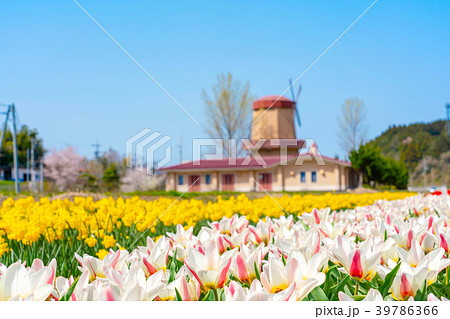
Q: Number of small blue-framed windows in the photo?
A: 4